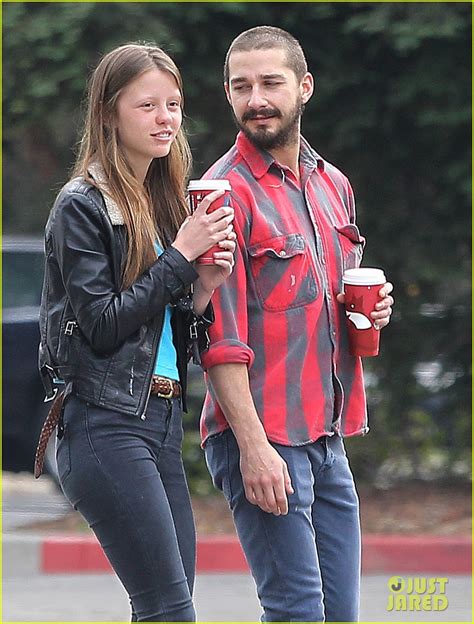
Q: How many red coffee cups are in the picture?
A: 2